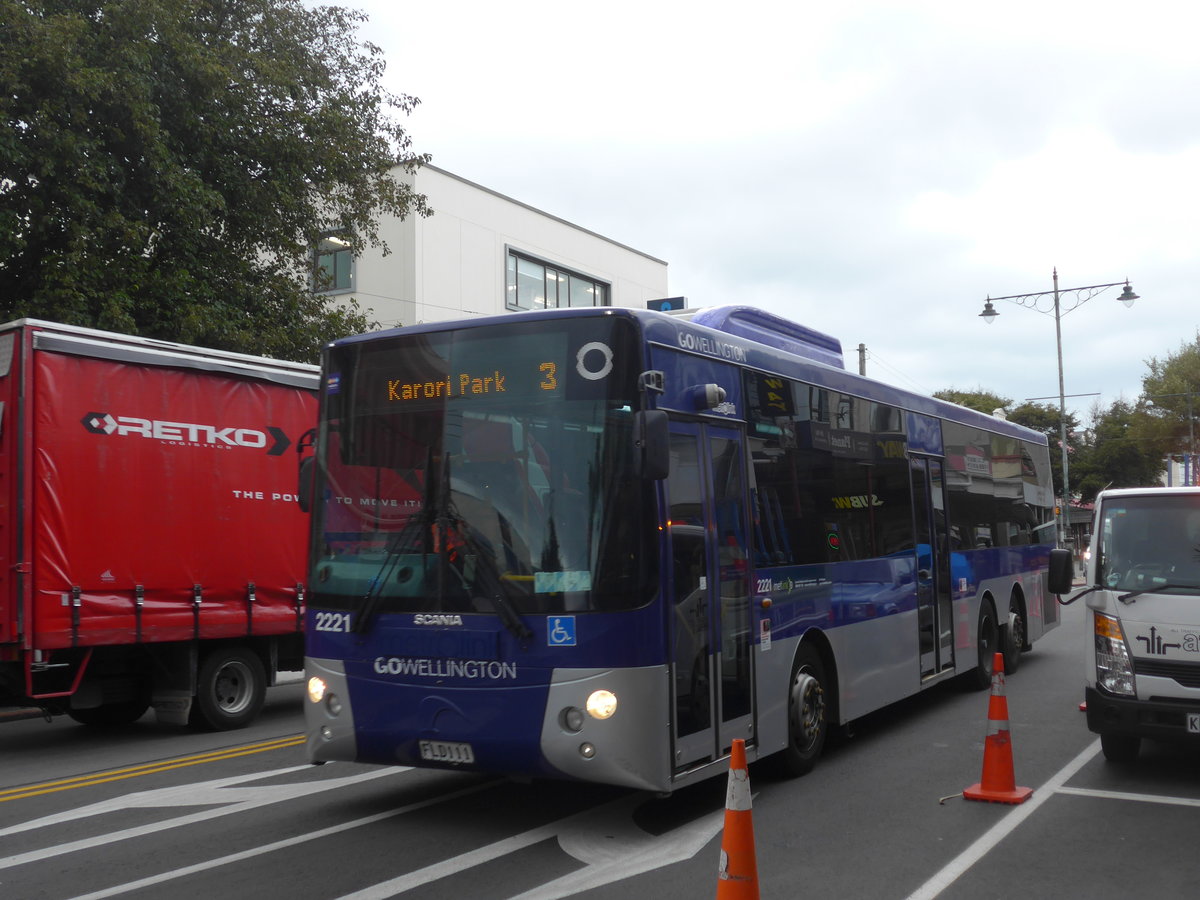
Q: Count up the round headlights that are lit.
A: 2